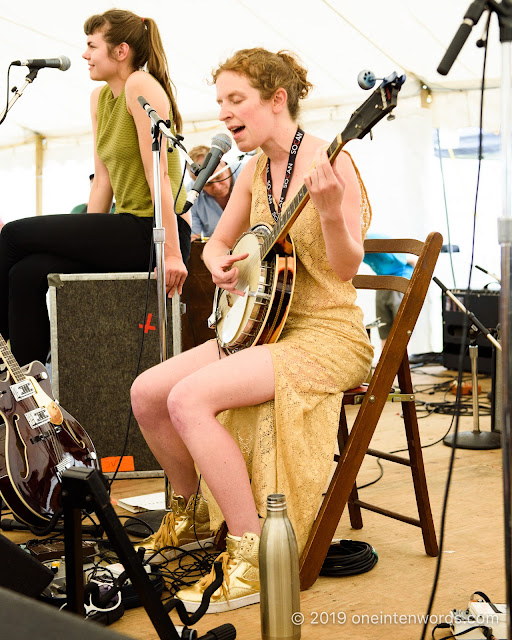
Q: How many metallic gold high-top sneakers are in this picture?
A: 2